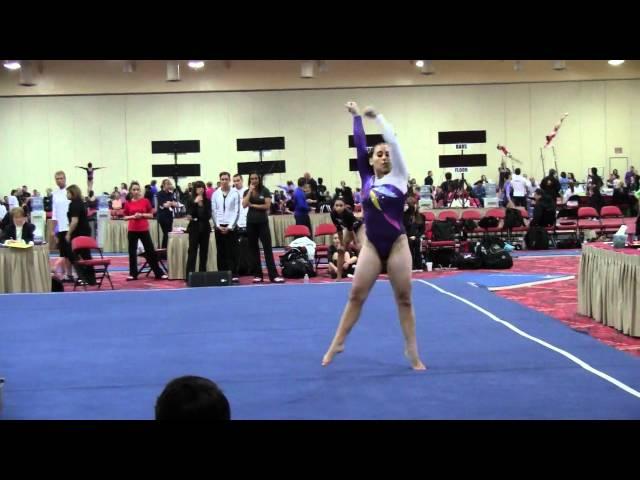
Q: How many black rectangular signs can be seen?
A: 8